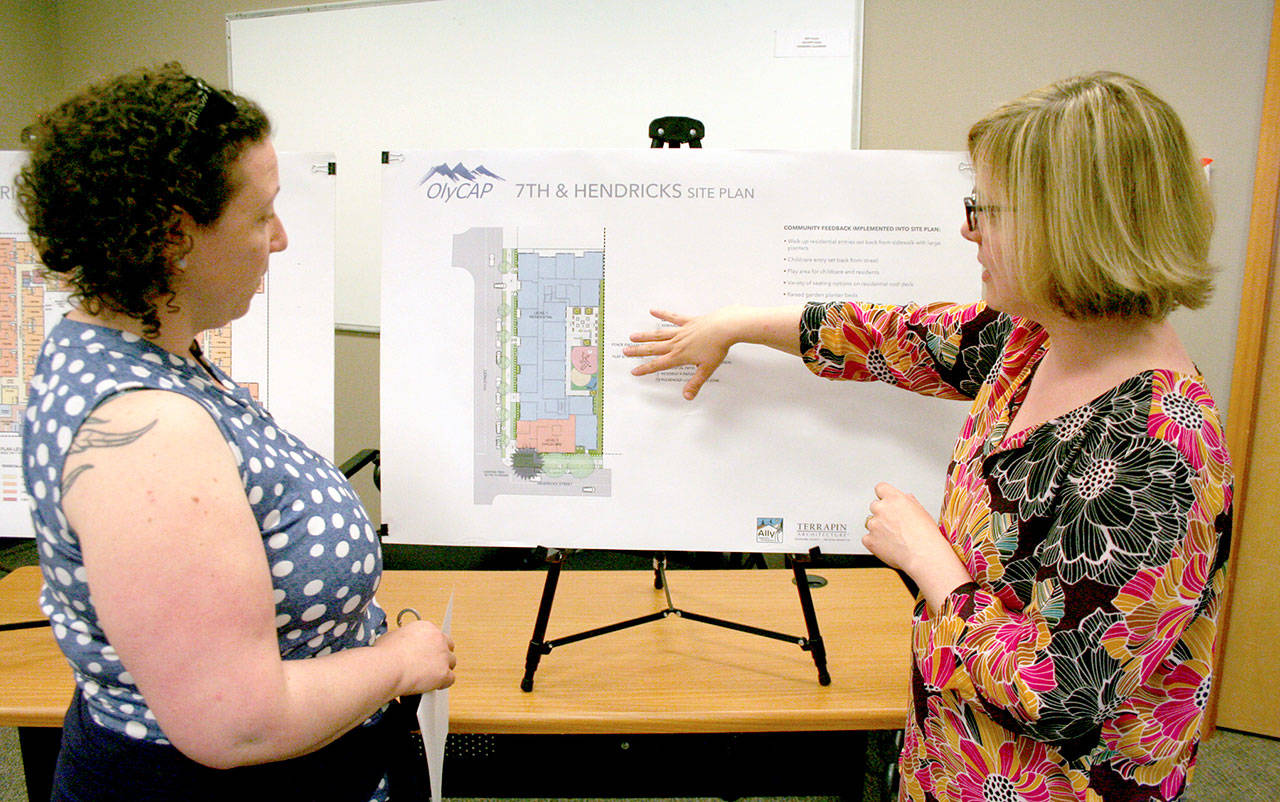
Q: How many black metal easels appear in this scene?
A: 1